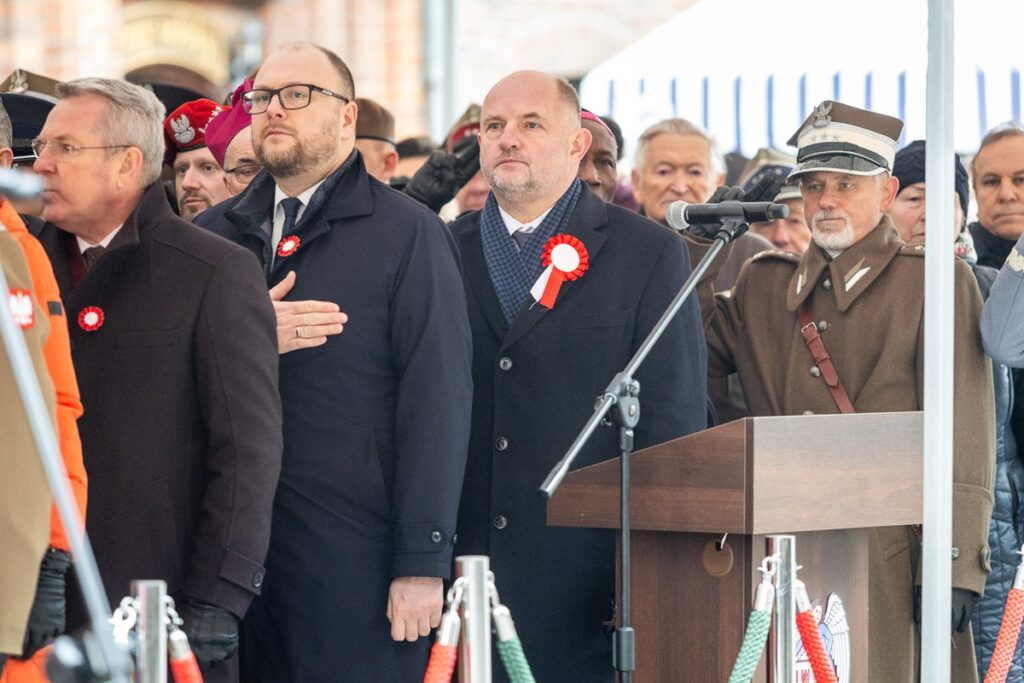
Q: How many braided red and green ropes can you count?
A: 6